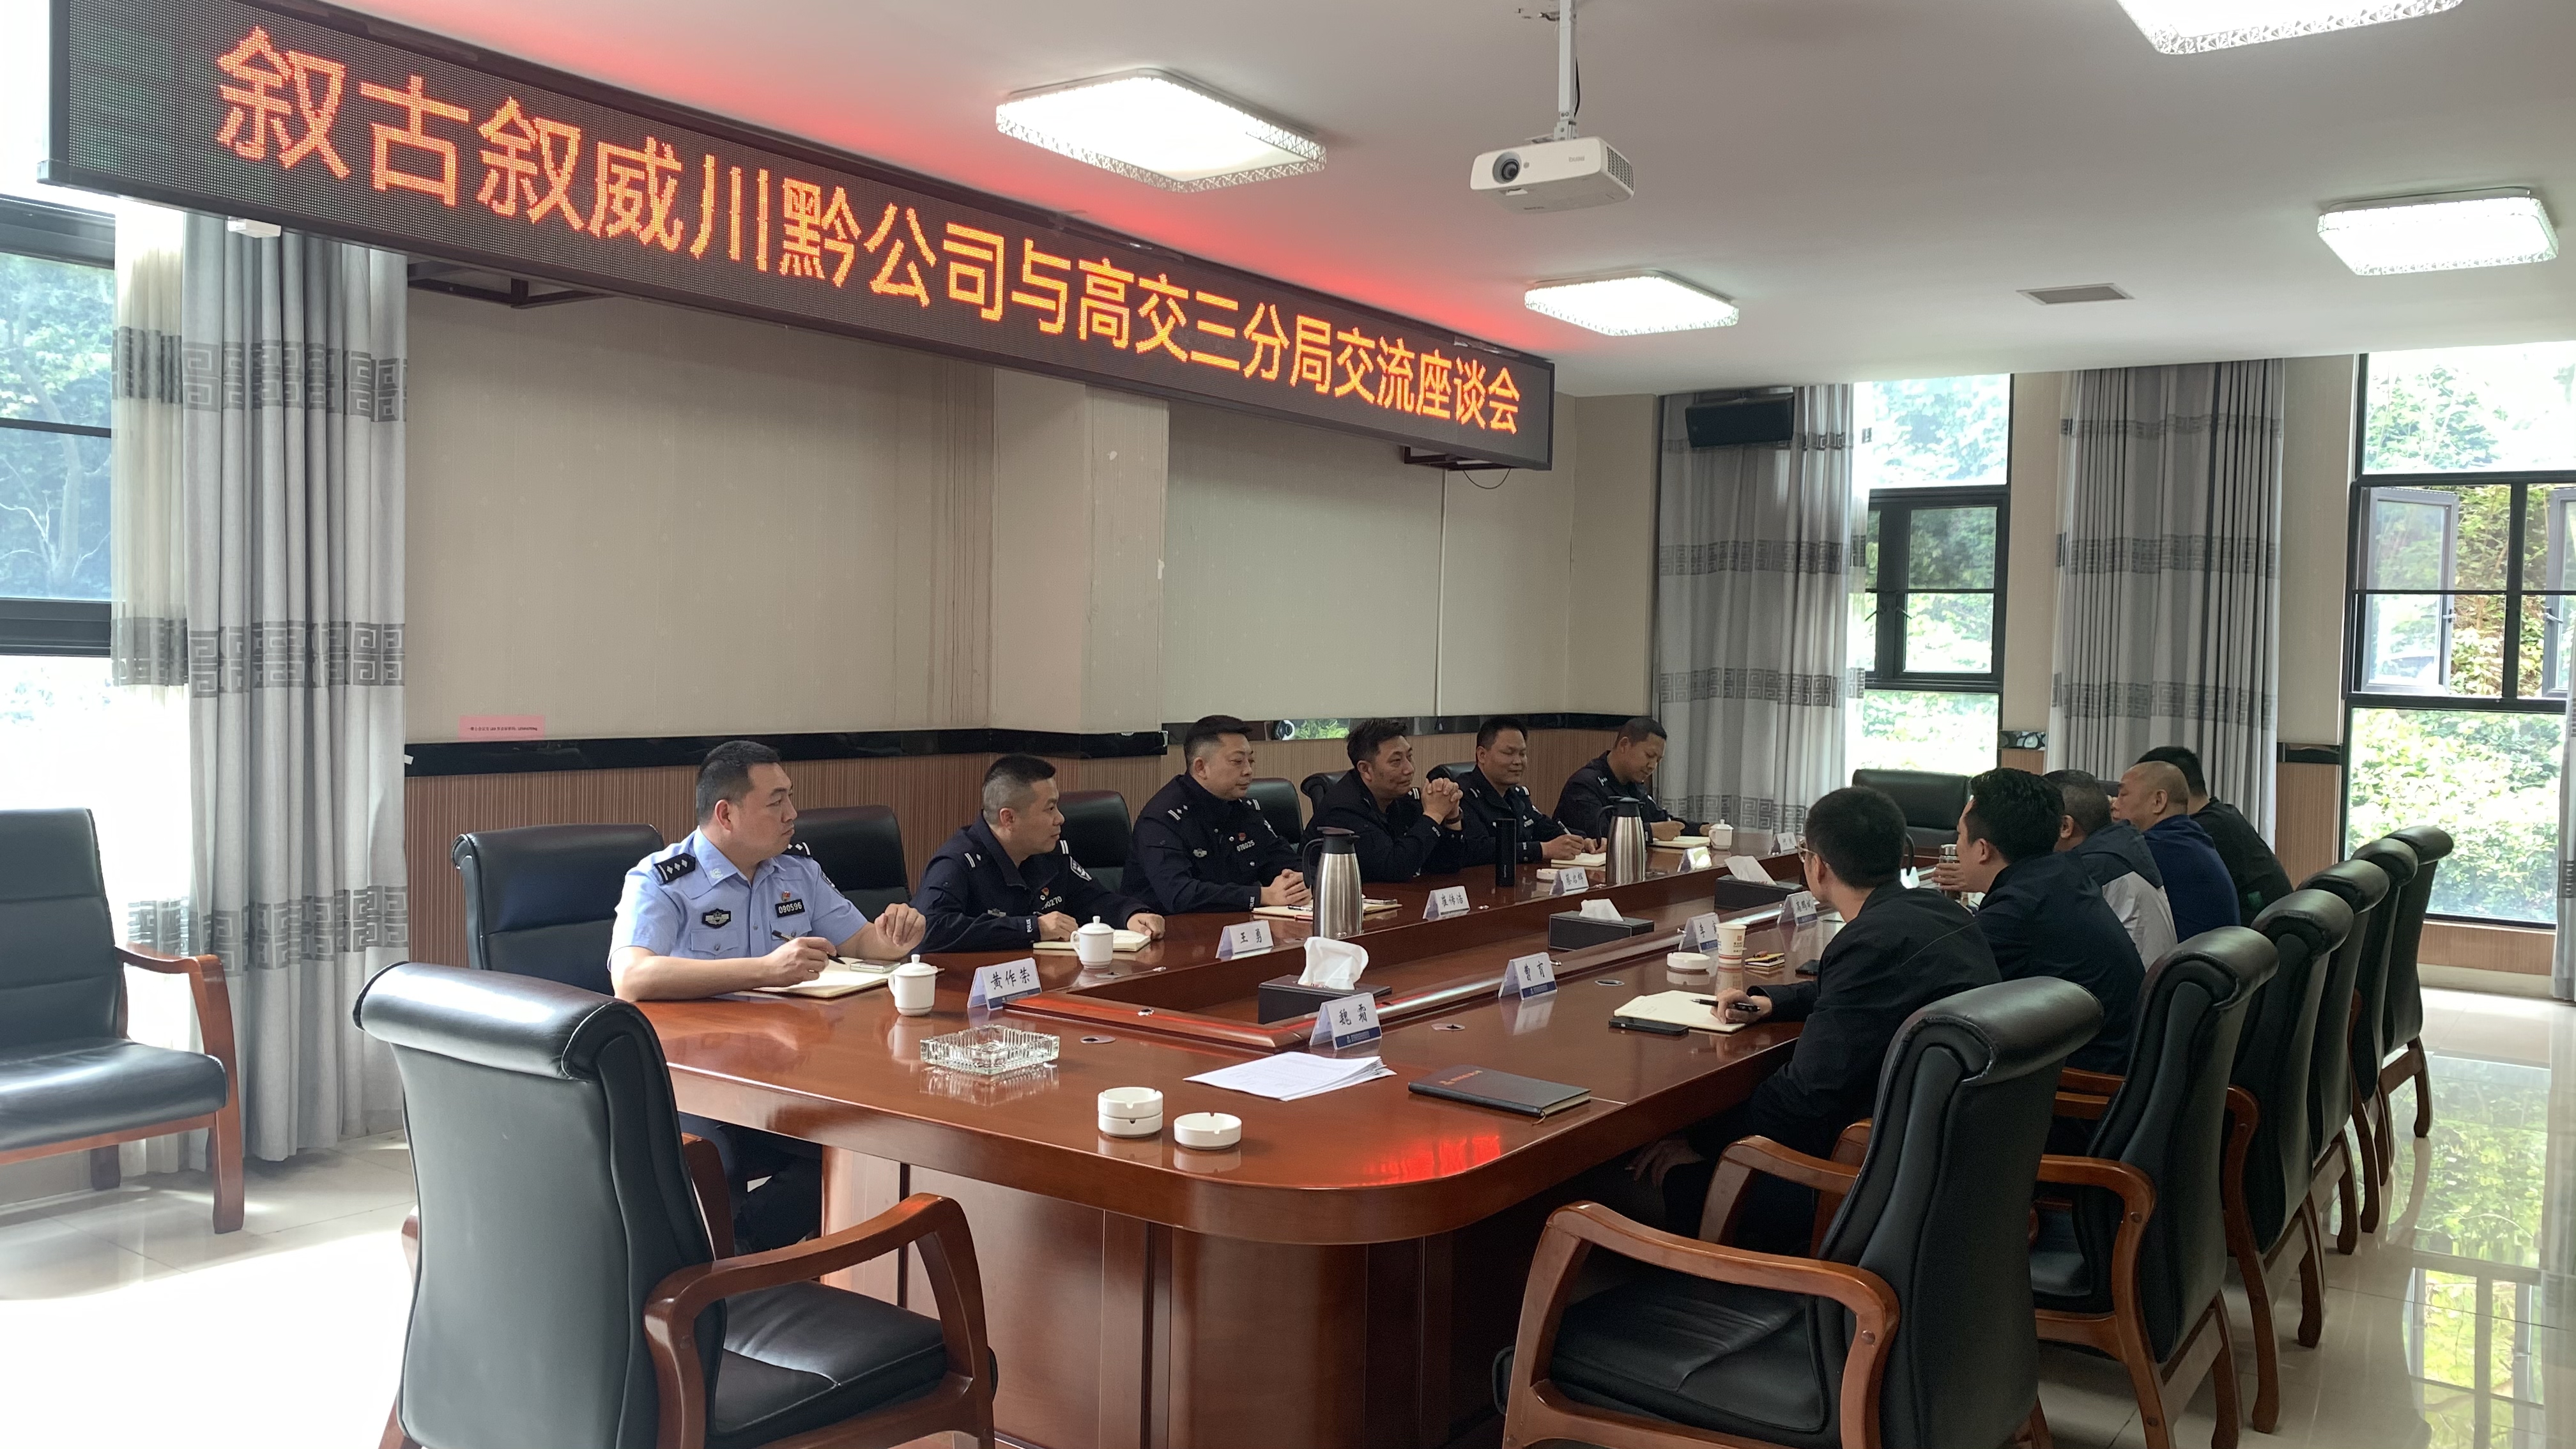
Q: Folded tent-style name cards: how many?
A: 10